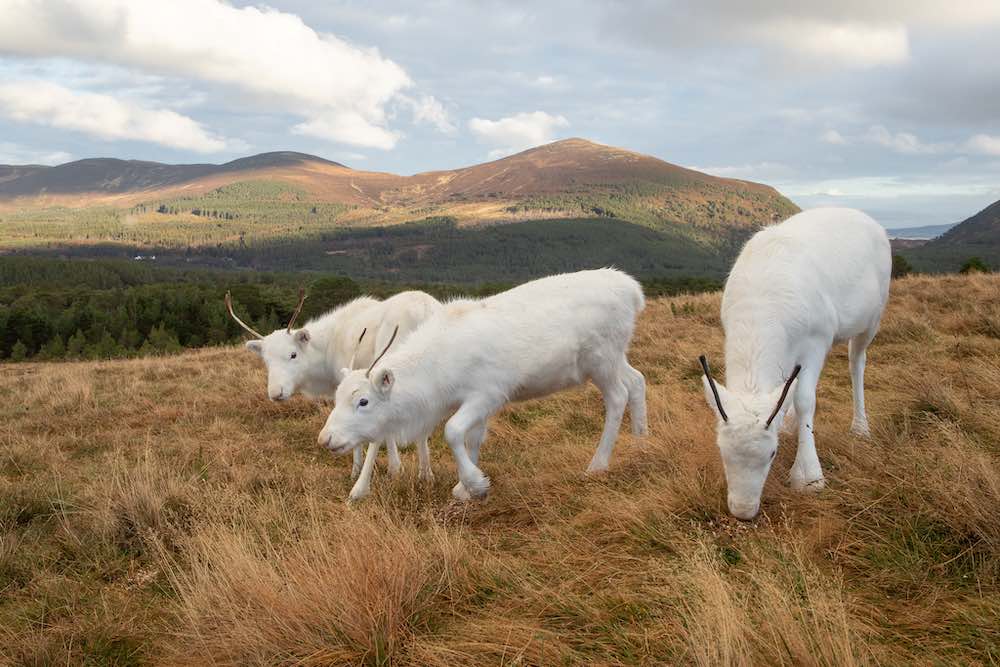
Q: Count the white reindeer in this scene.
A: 3